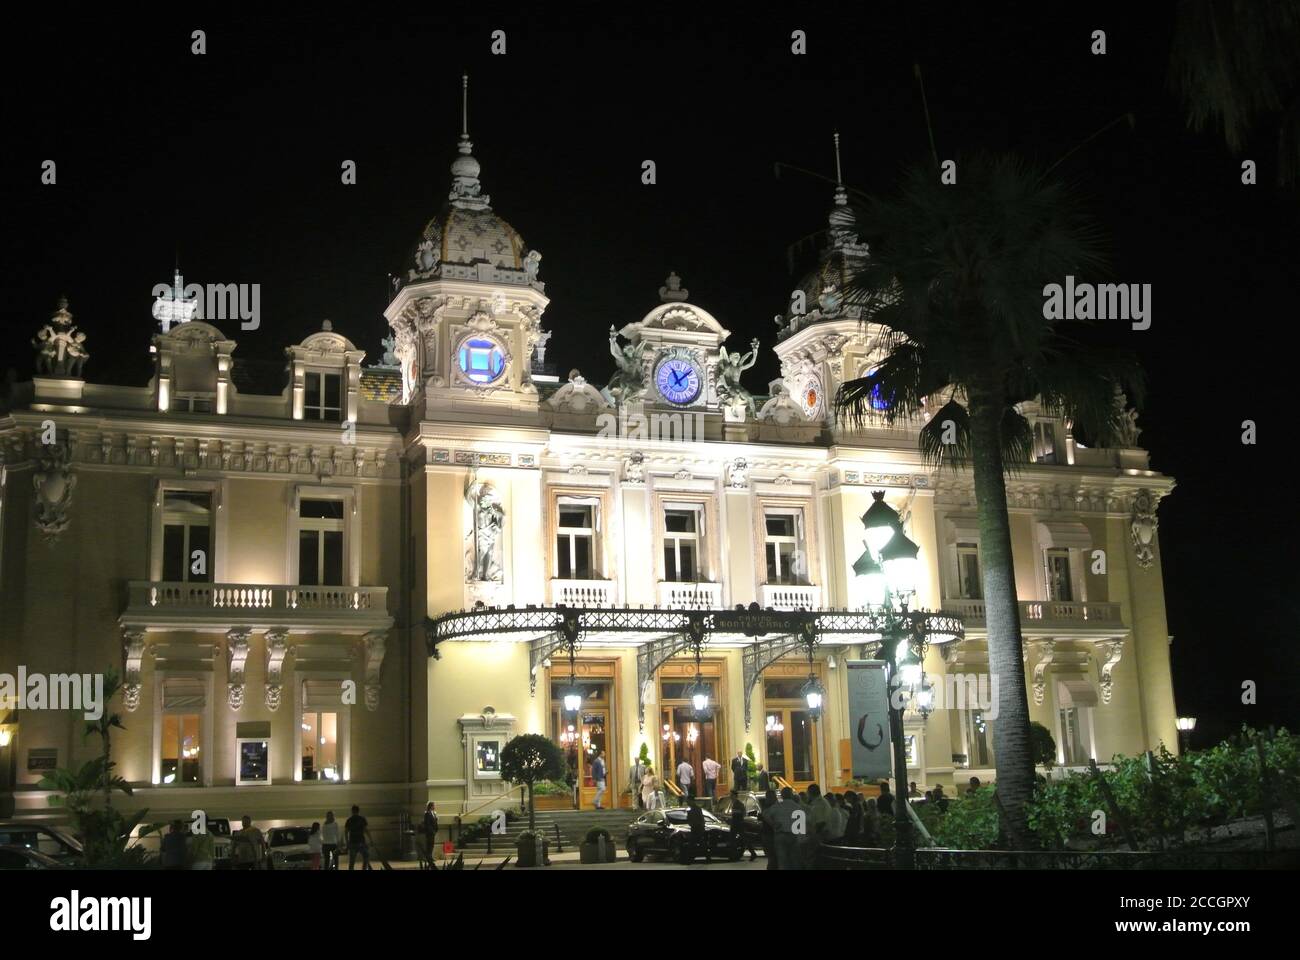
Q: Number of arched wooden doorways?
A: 3